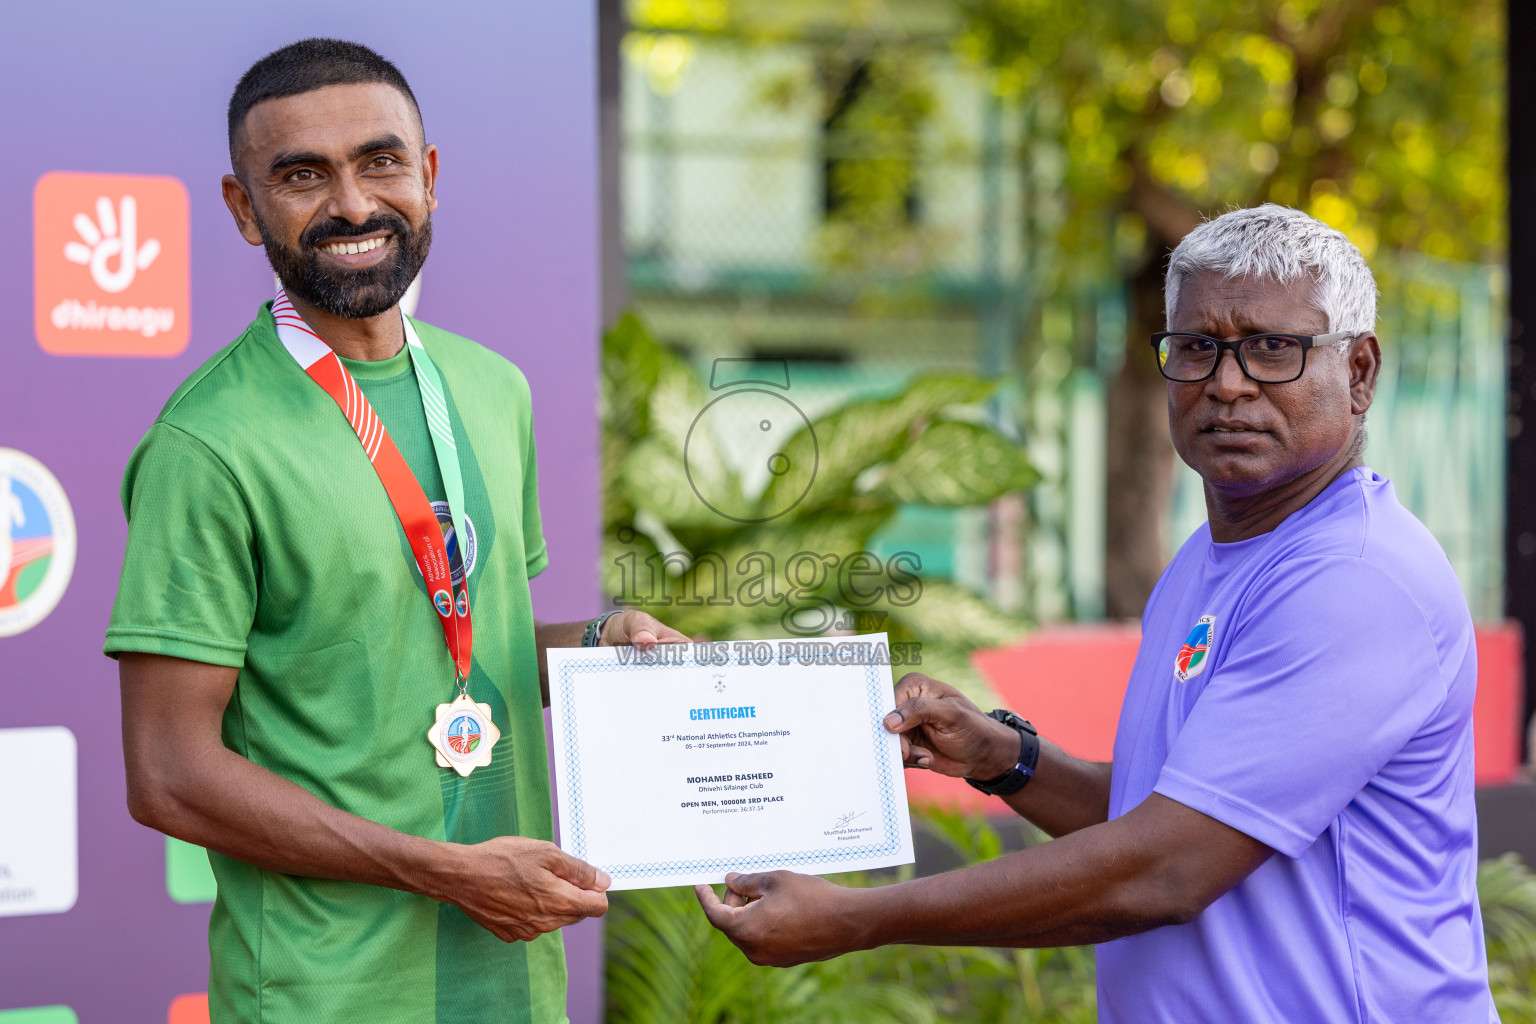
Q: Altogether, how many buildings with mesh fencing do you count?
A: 1